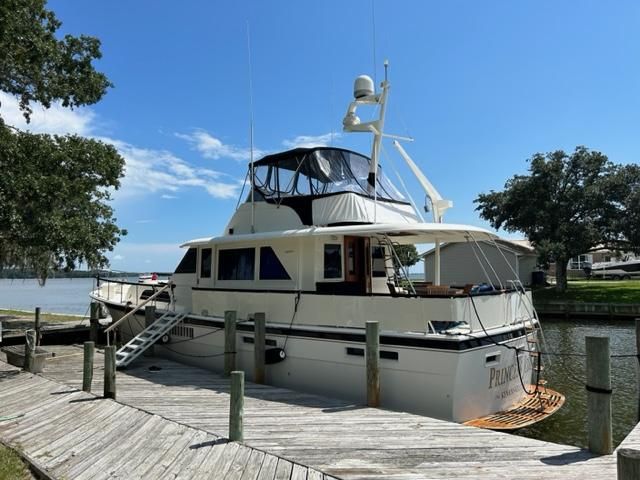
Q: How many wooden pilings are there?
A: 13